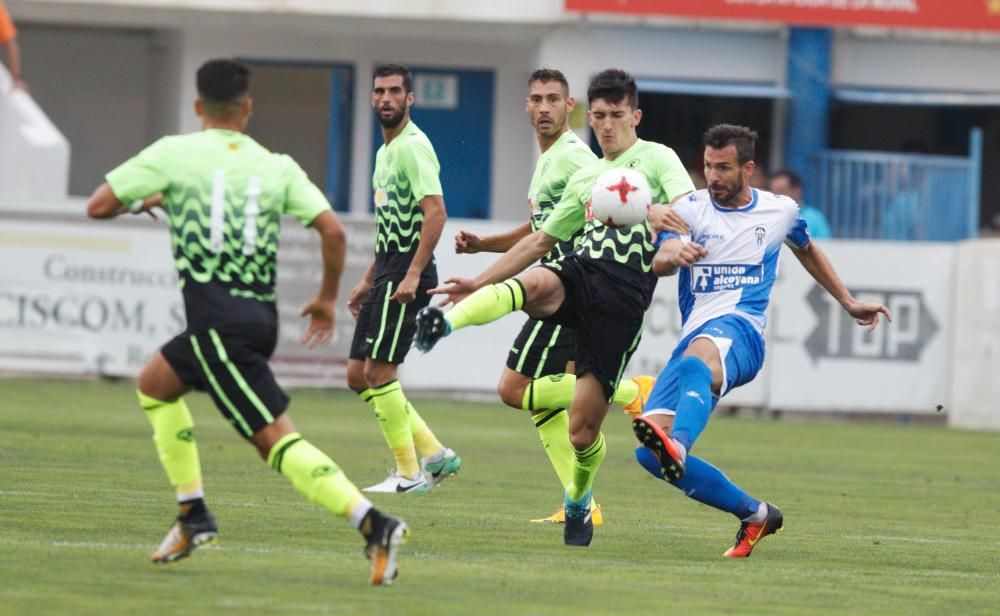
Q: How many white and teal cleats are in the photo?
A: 2